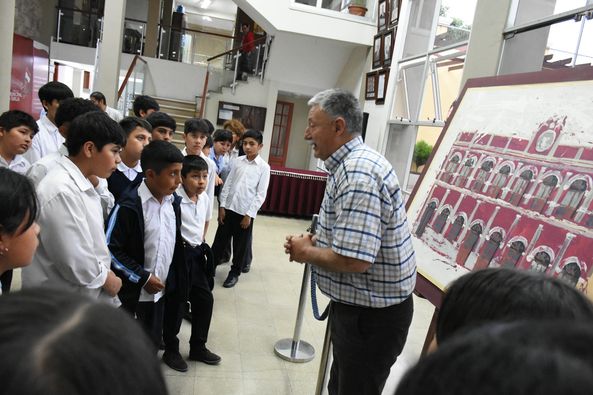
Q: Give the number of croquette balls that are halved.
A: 0